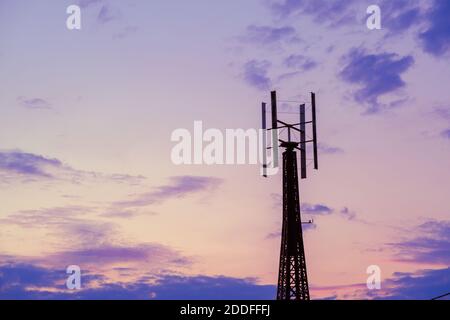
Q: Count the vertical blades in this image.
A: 4